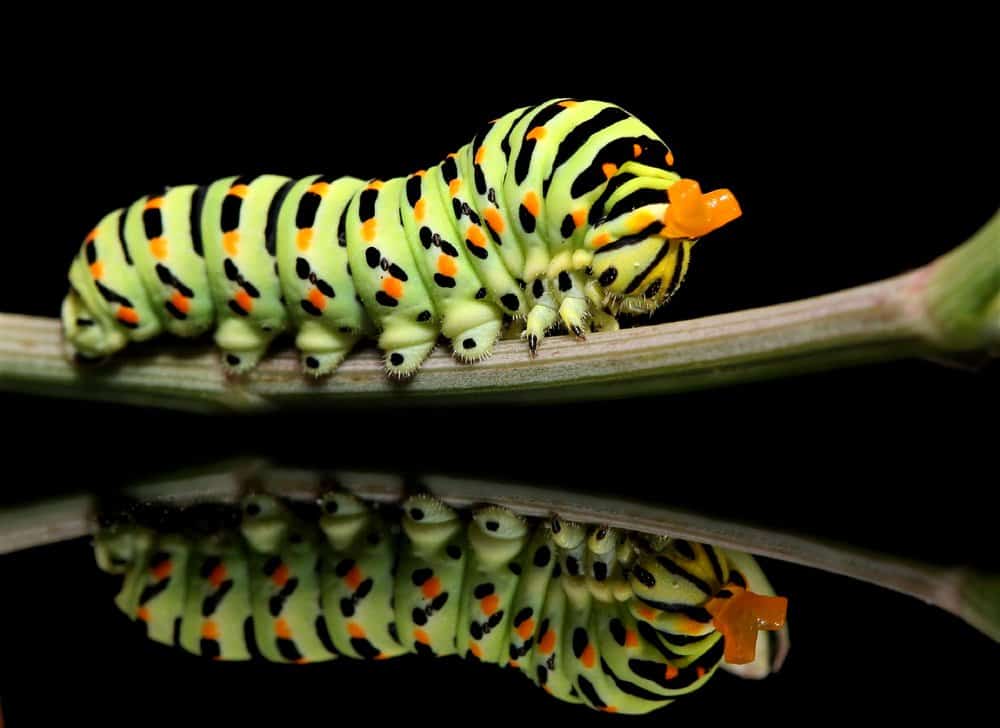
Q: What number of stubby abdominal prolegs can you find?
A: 4